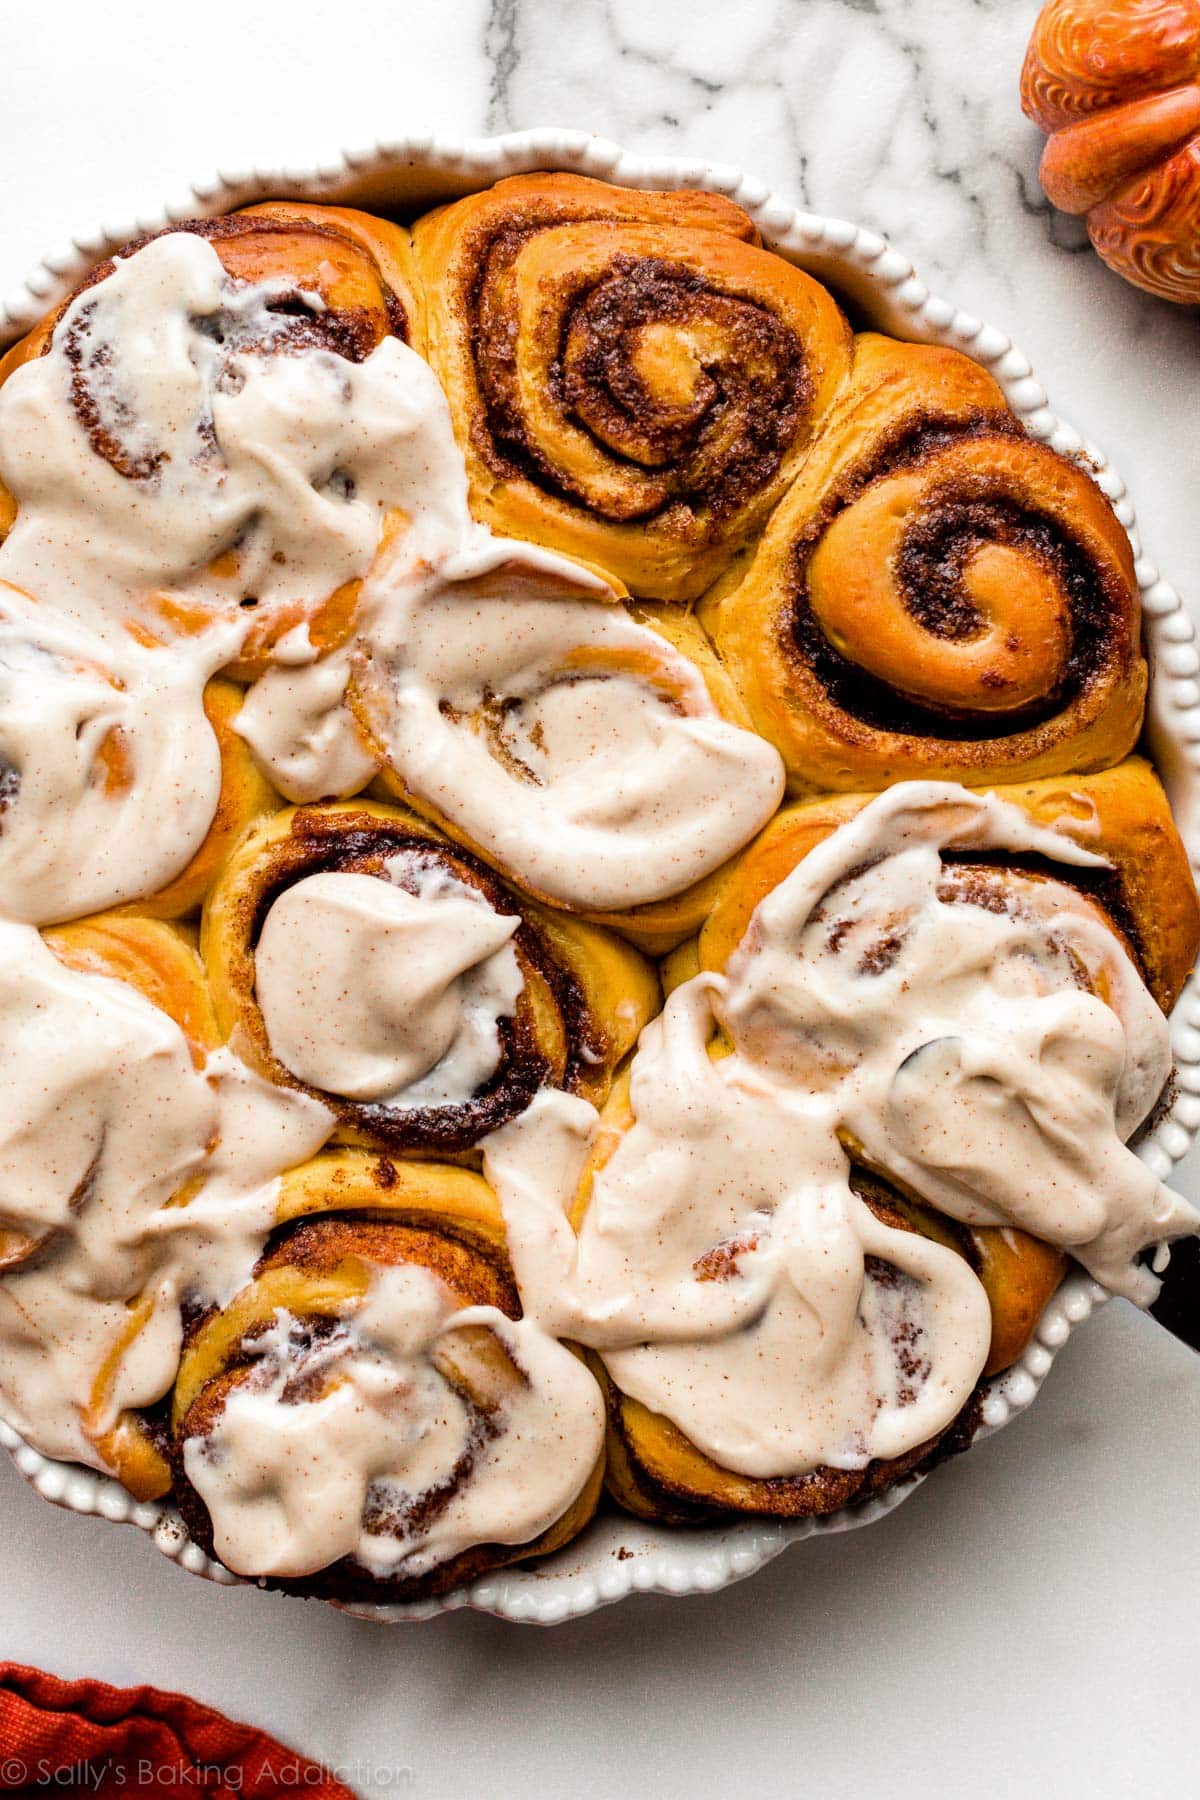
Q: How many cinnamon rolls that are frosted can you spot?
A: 8